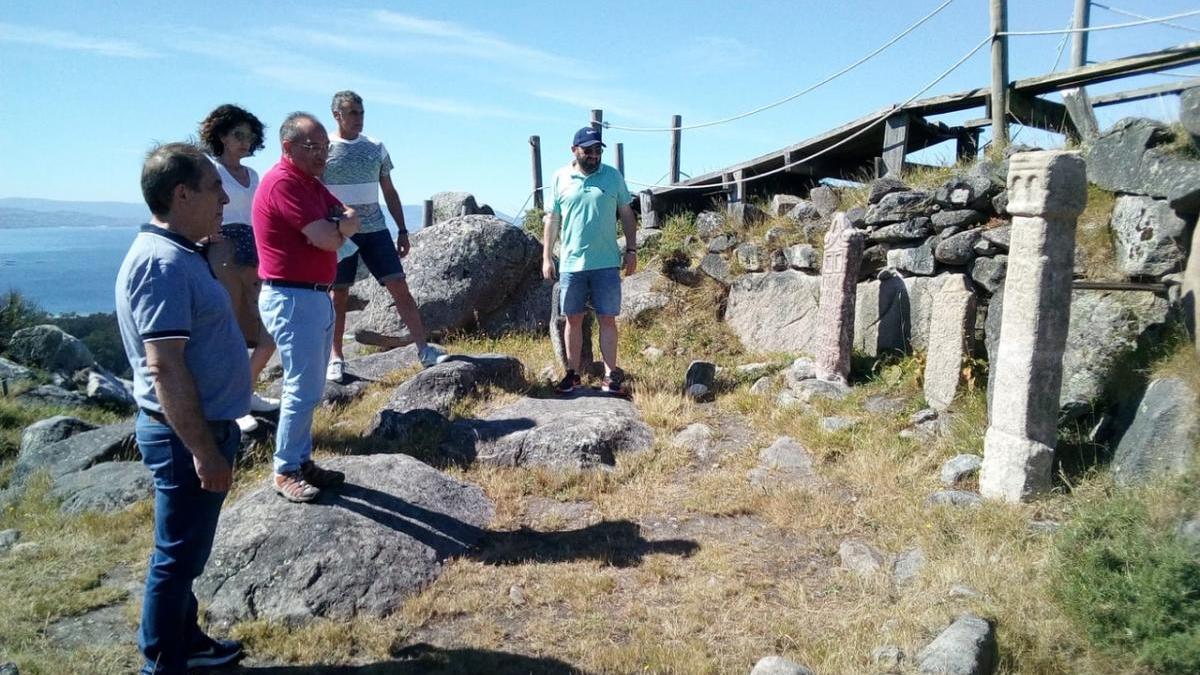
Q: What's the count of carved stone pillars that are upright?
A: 3